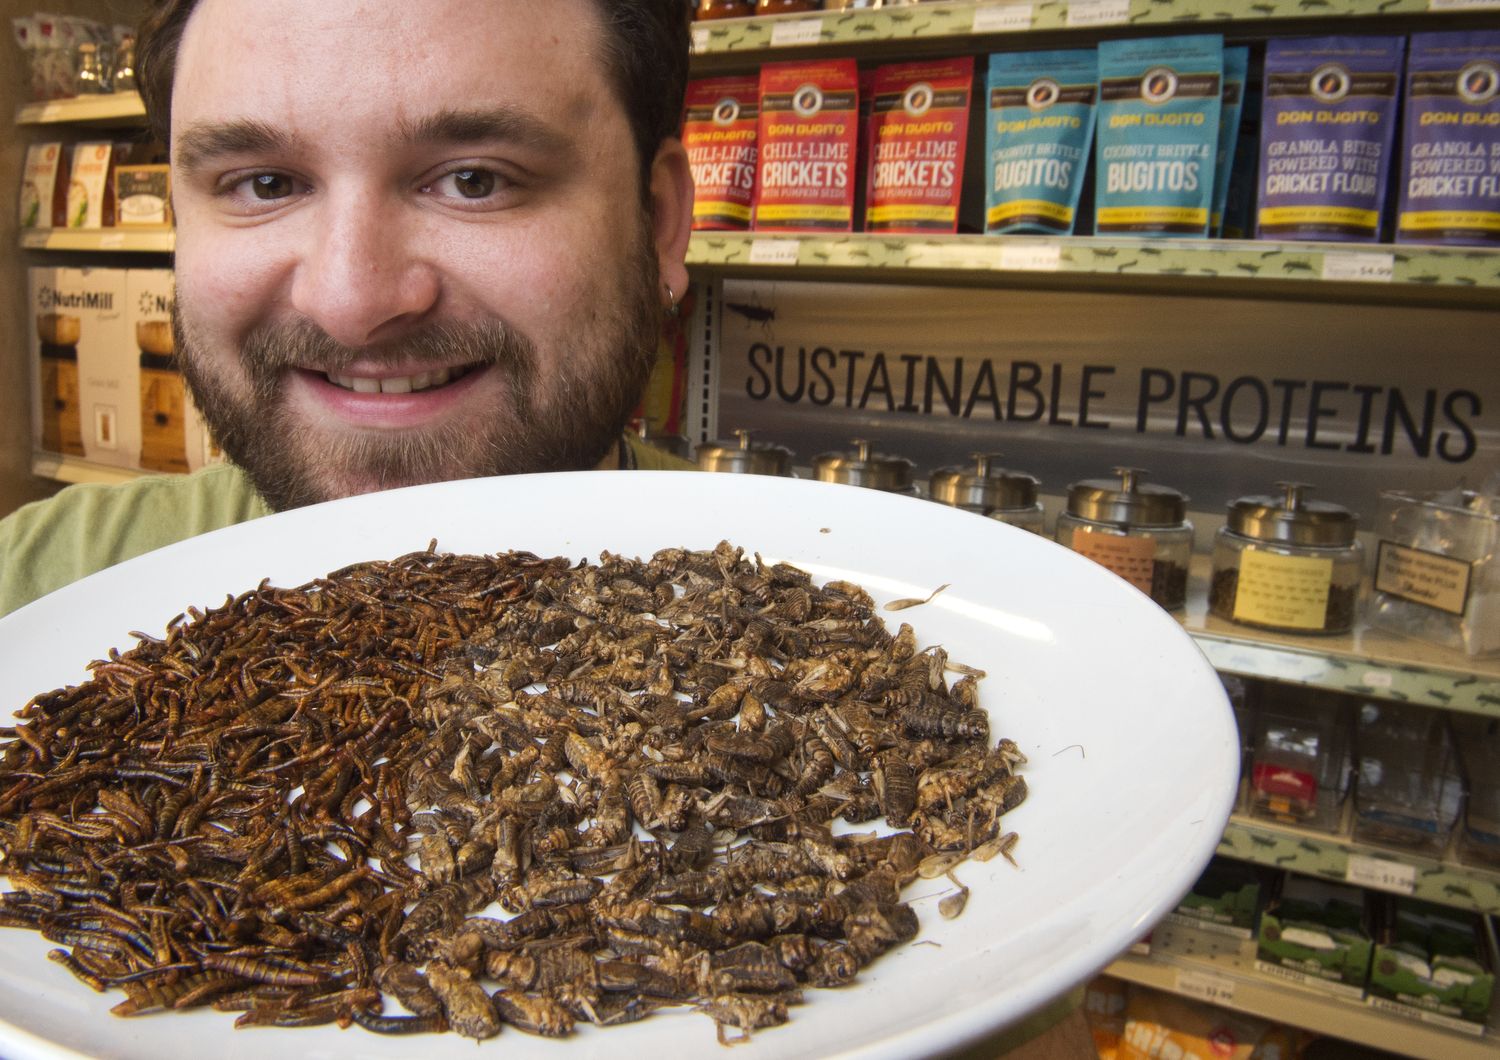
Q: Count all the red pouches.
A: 3